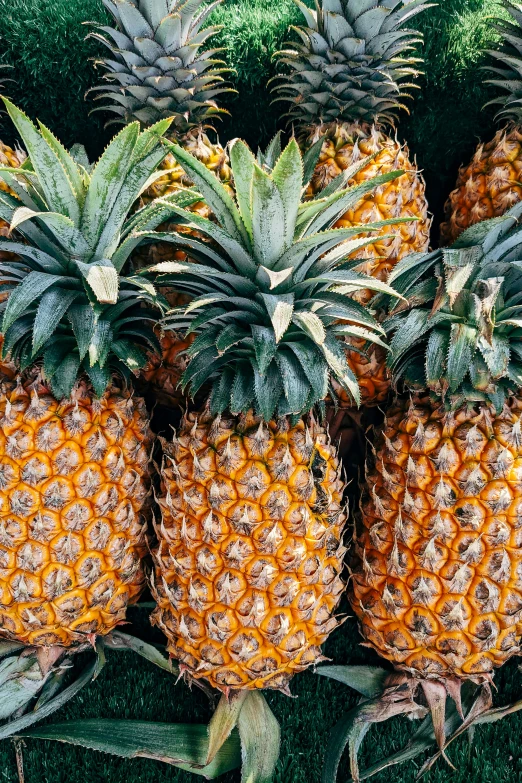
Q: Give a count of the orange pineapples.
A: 7